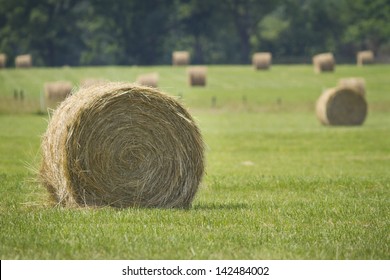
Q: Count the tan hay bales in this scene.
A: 13